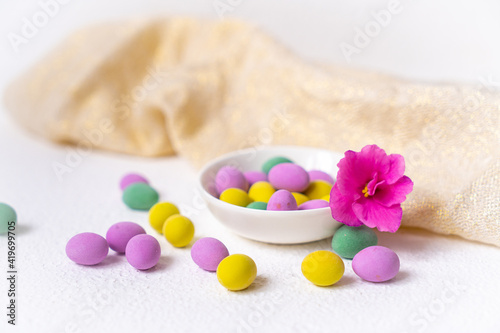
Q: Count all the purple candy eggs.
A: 12